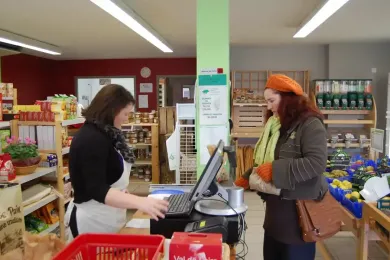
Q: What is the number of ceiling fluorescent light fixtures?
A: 3